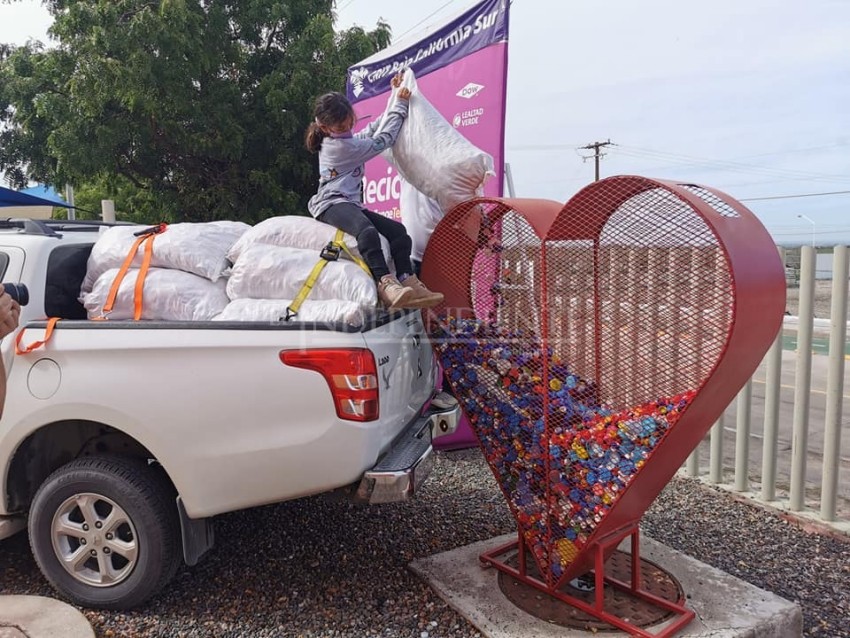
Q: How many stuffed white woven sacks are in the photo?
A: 6